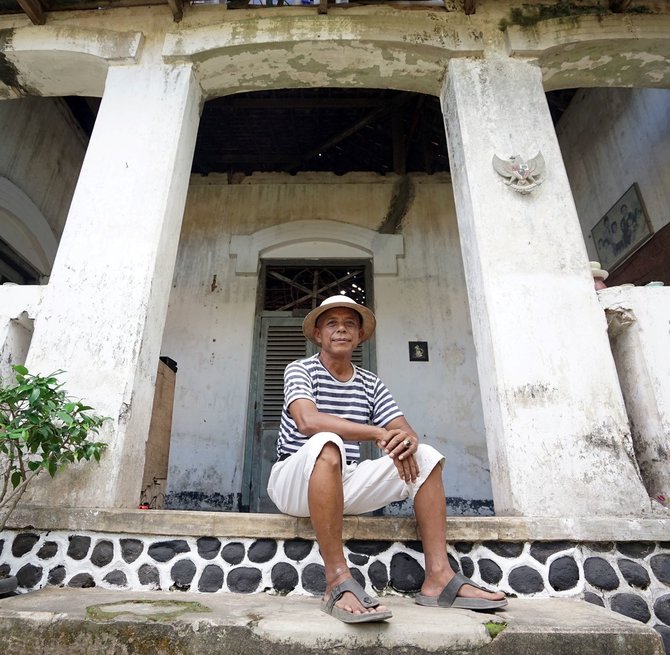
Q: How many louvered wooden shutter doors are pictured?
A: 2